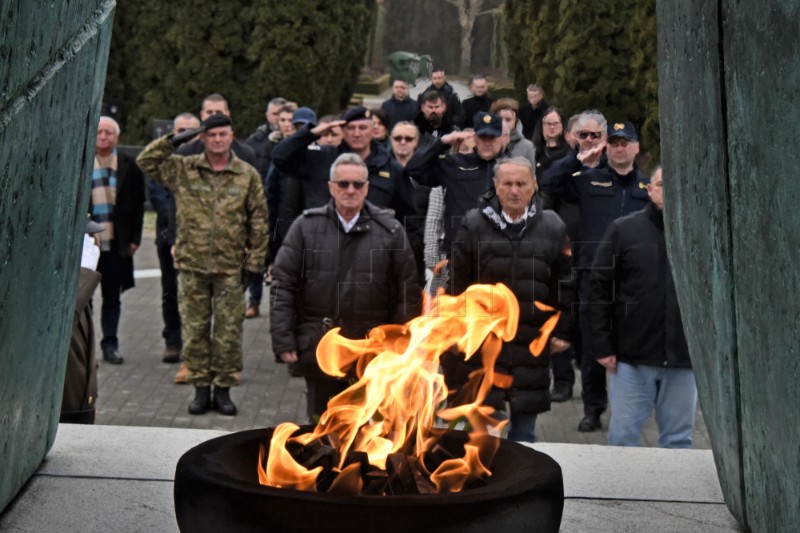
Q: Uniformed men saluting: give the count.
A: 4